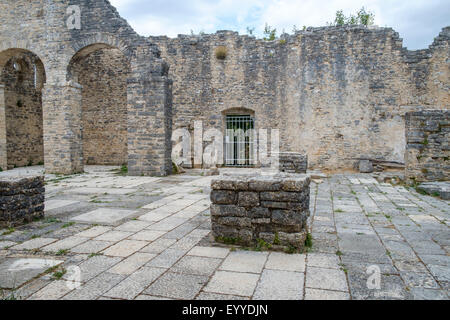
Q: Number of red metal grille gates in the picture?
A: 0